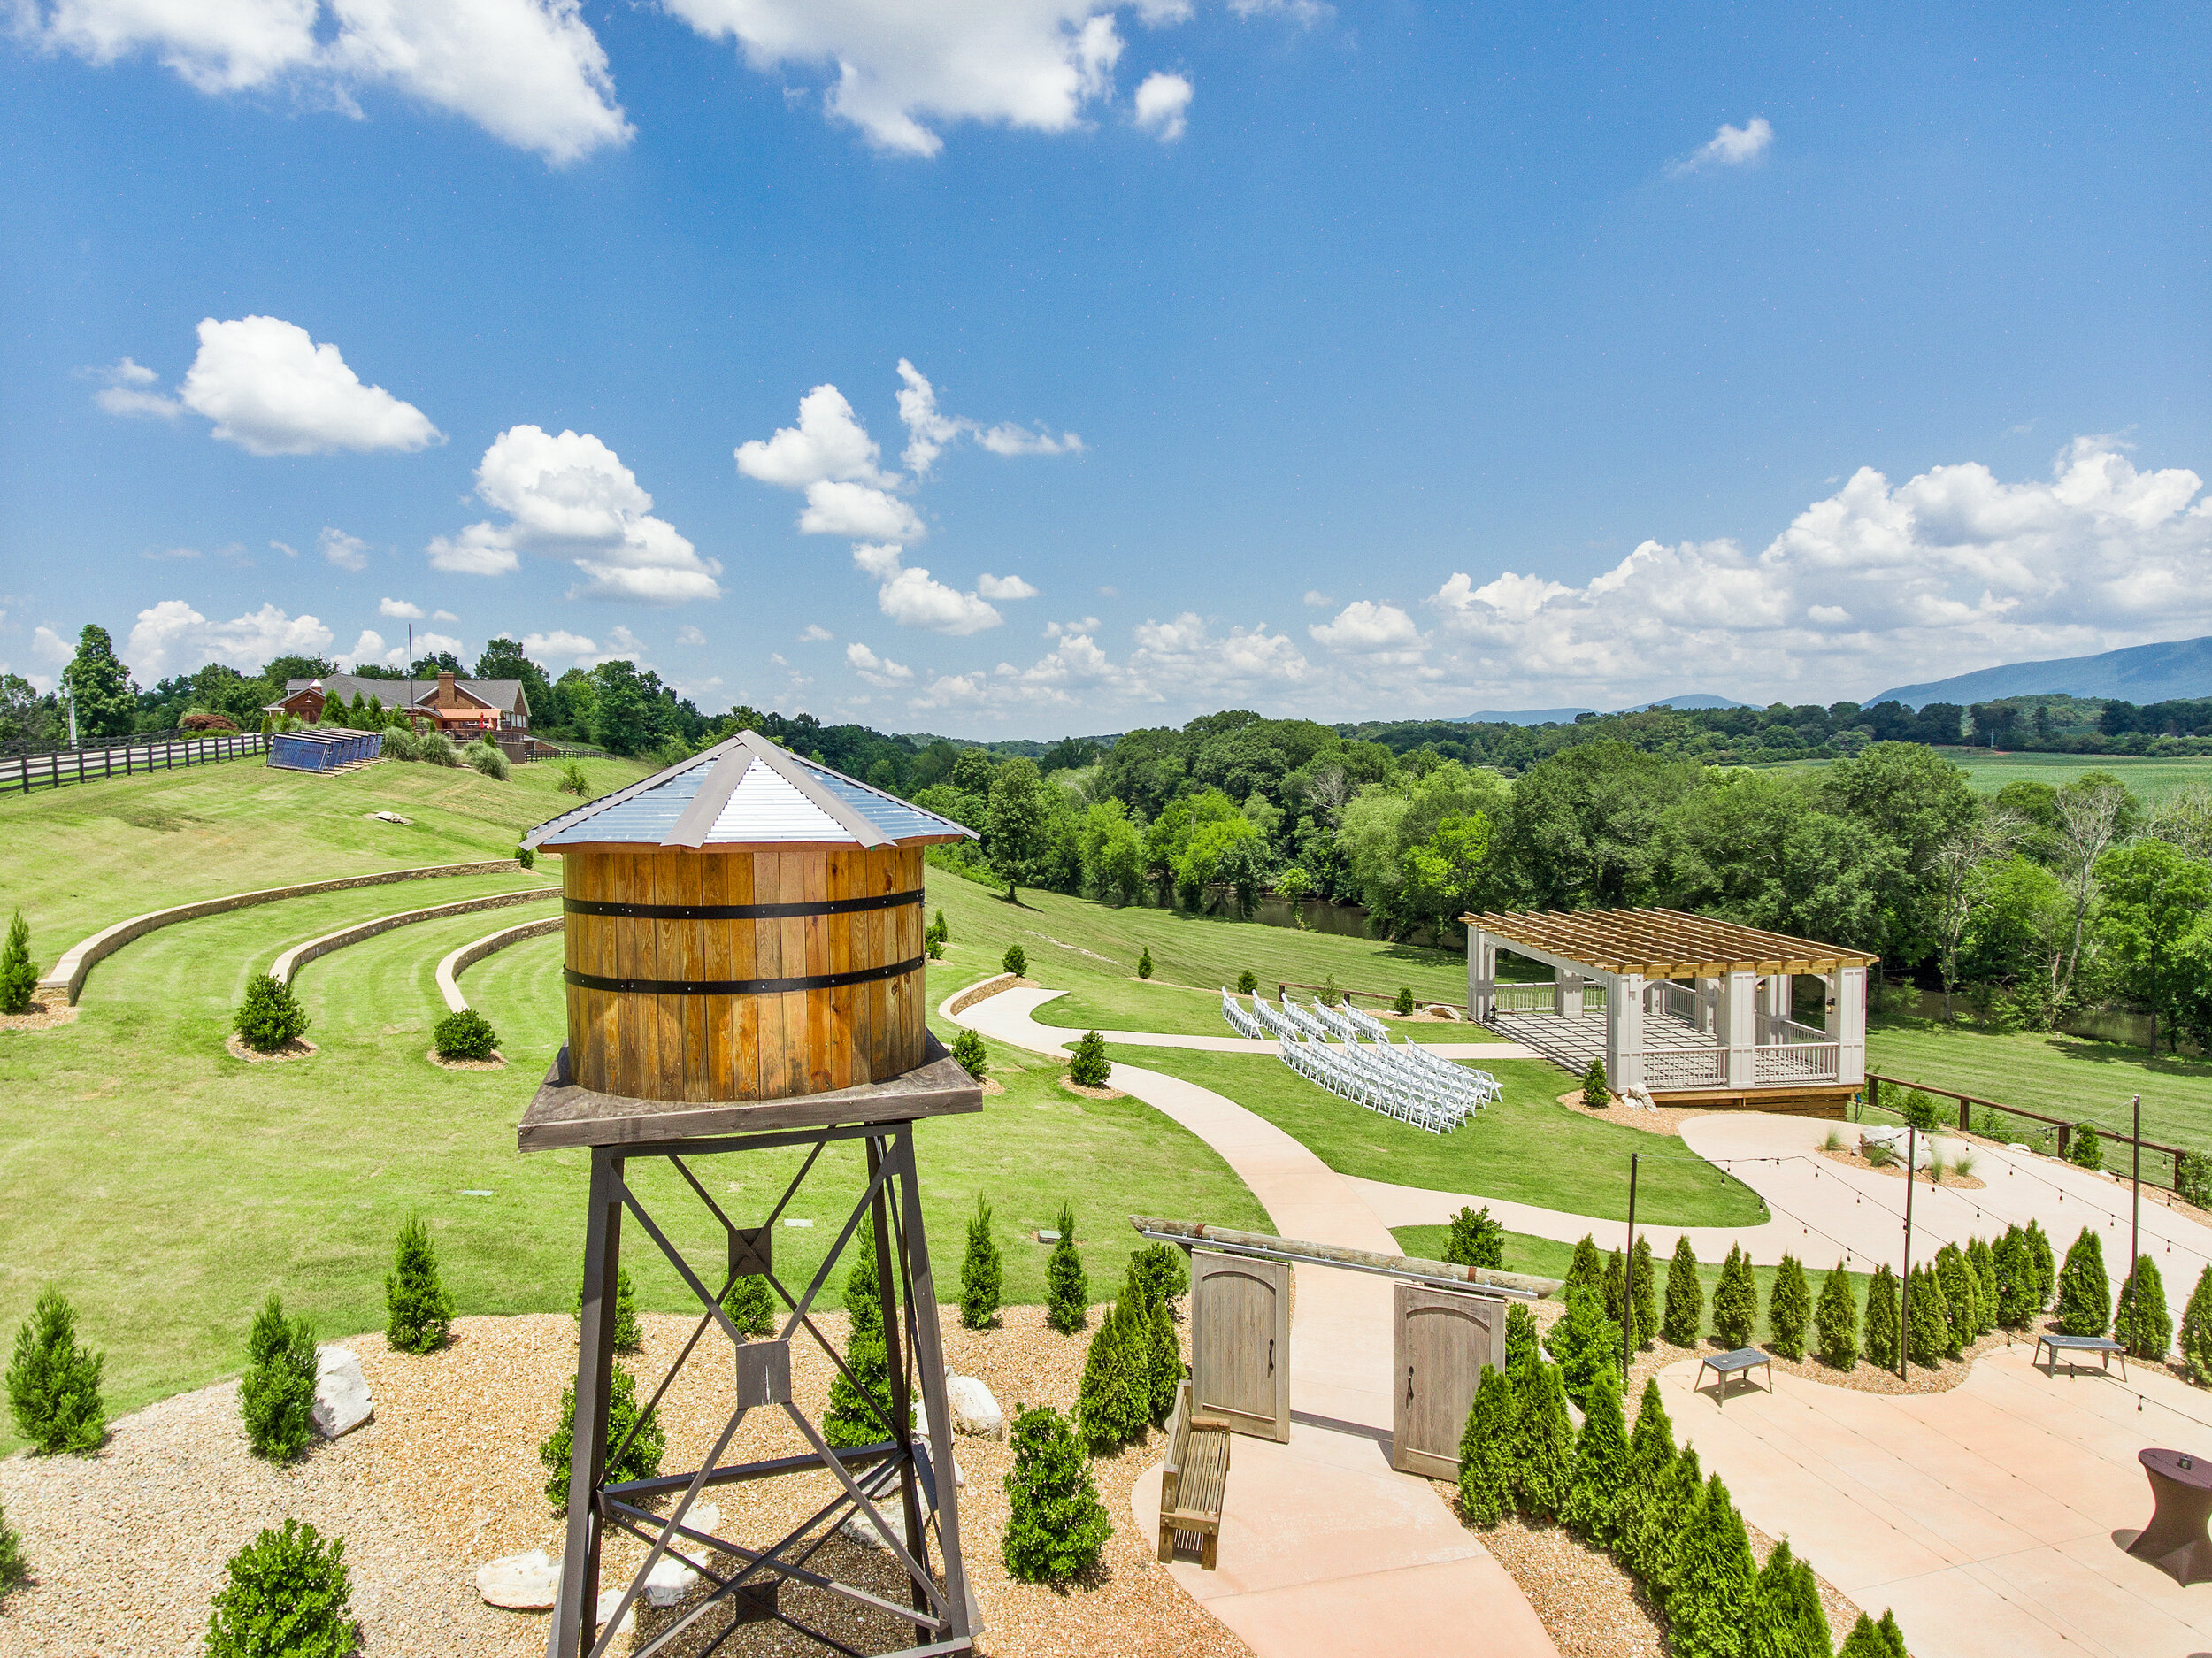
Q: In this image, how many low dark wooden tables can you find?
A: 2